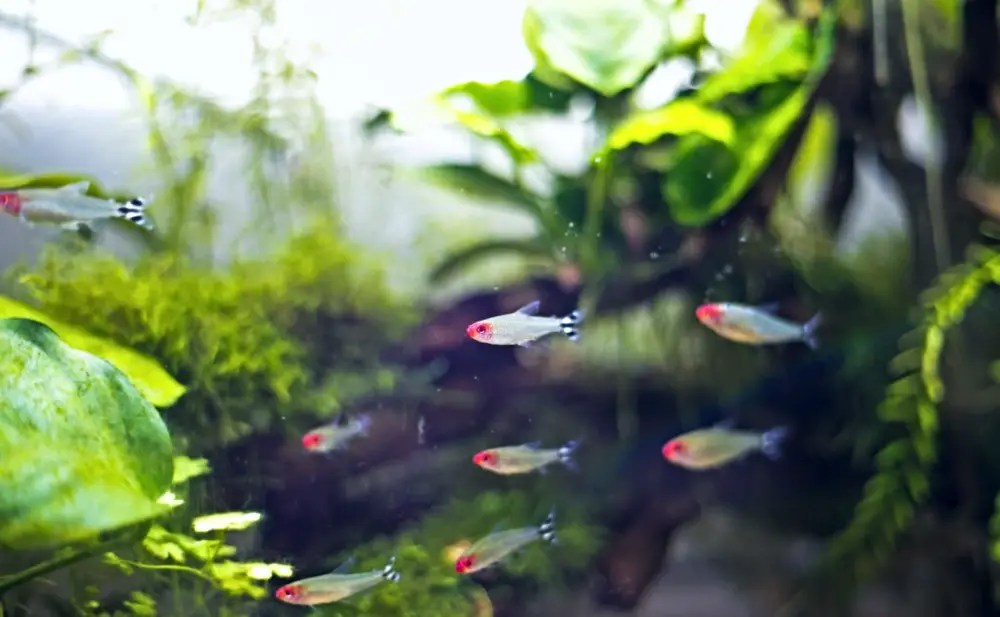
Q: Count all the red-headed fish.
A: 8